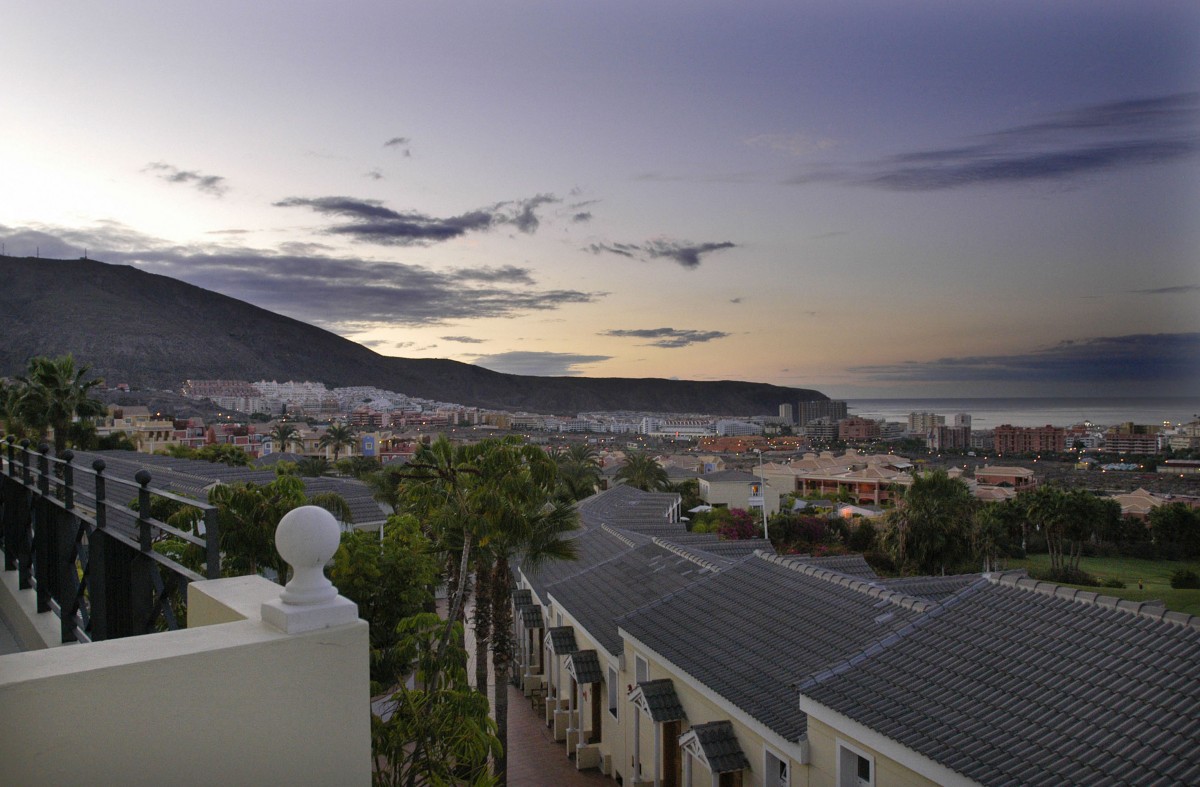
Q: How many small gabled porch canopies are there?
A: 6